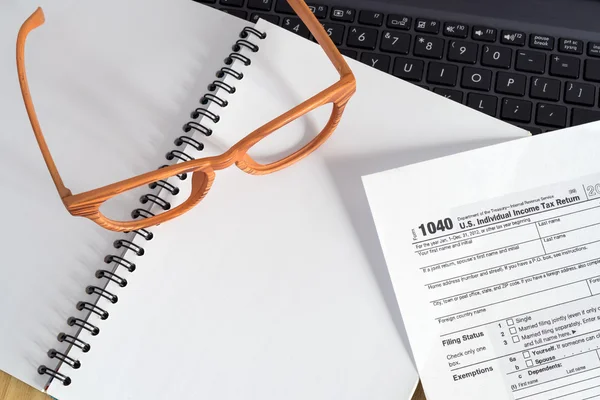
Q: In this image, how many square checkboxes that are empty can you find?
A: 5